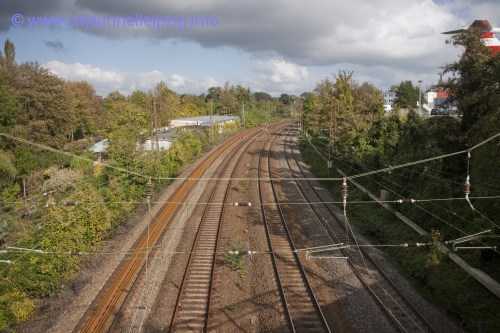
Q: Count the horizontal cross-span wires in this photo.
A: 3